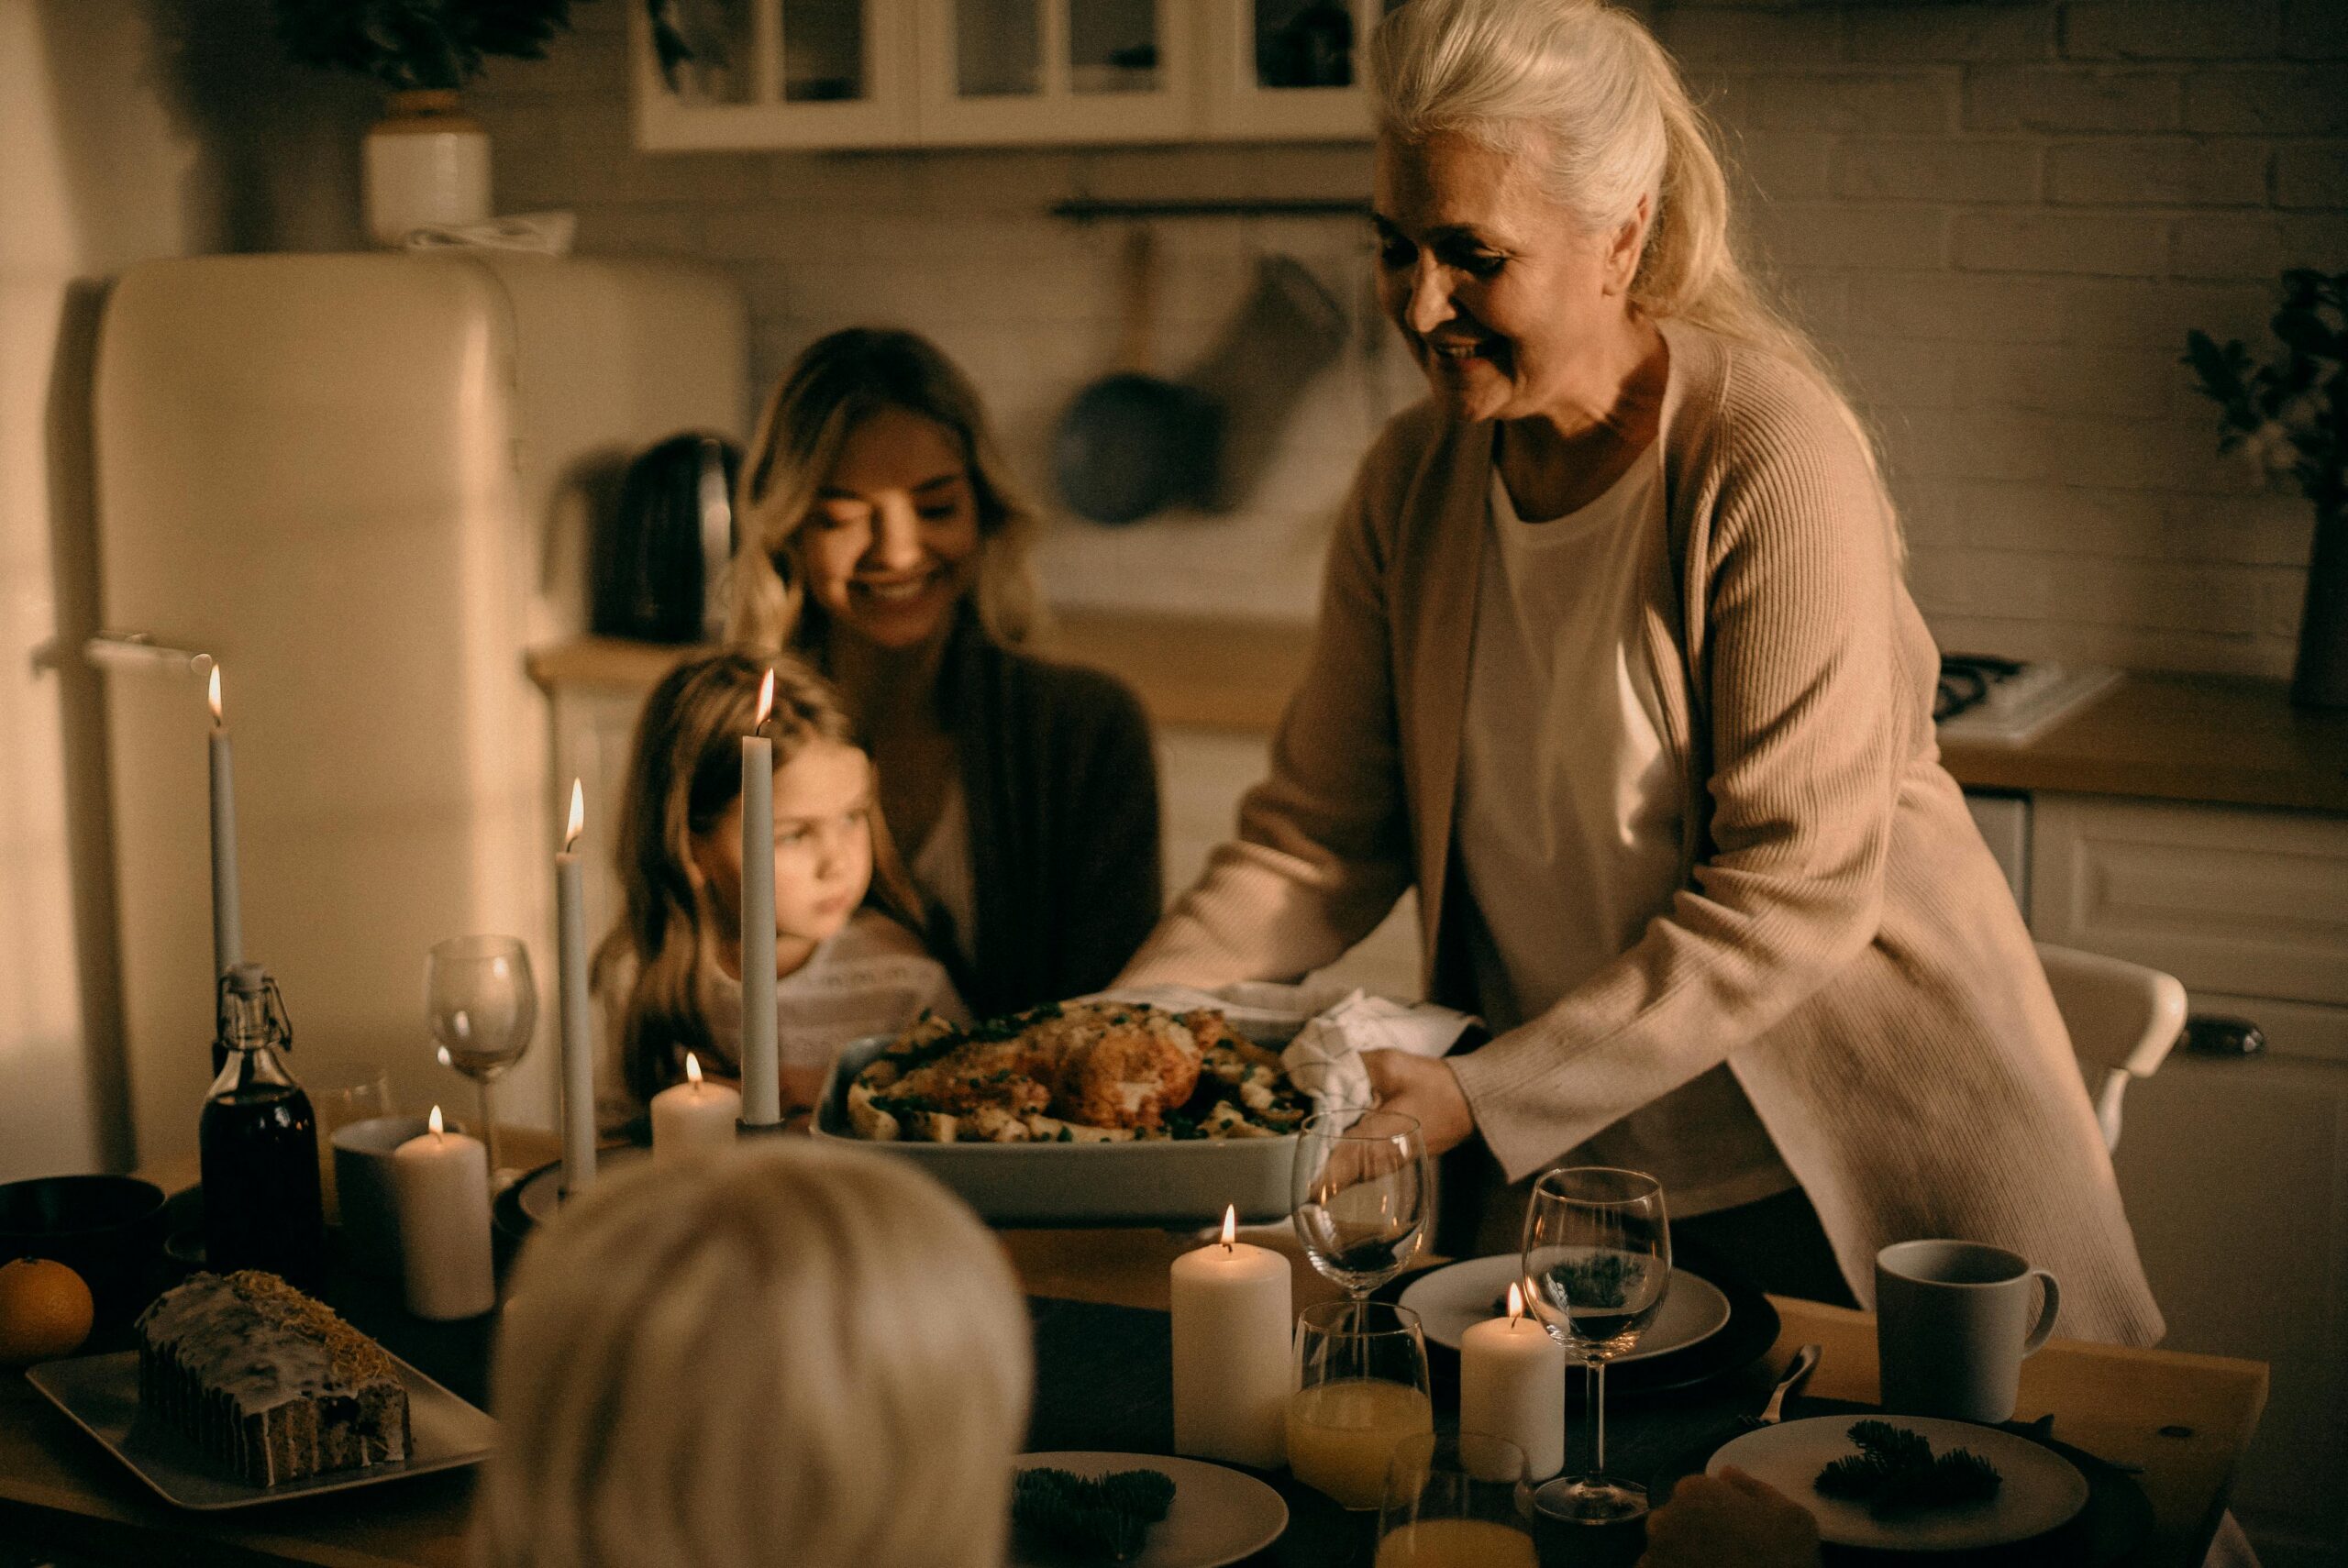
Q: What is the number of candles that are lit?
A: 7